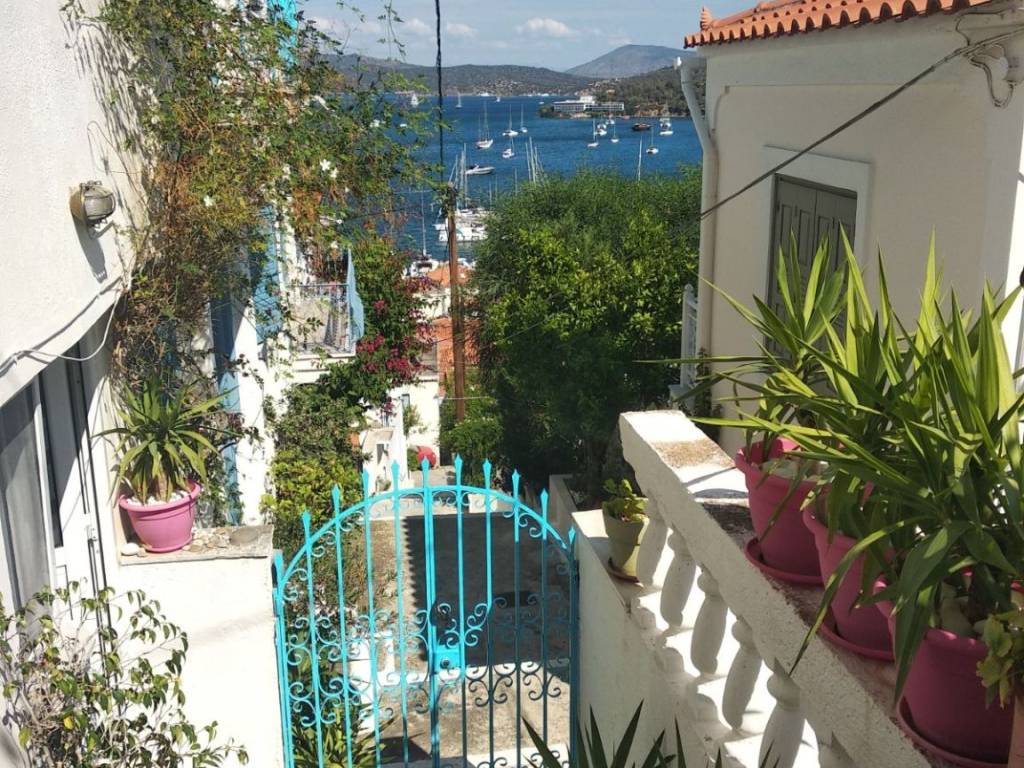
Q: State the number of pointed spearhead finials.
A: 11